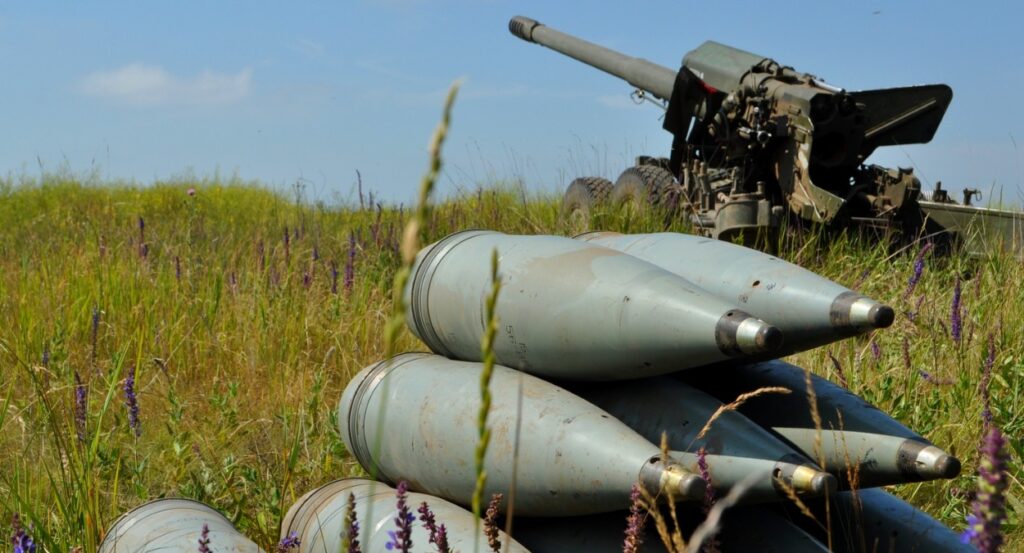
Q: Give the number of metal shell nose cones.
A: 5